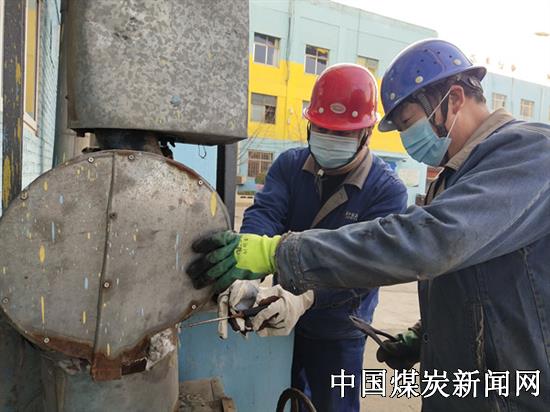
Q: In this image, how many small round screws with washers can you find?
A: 8